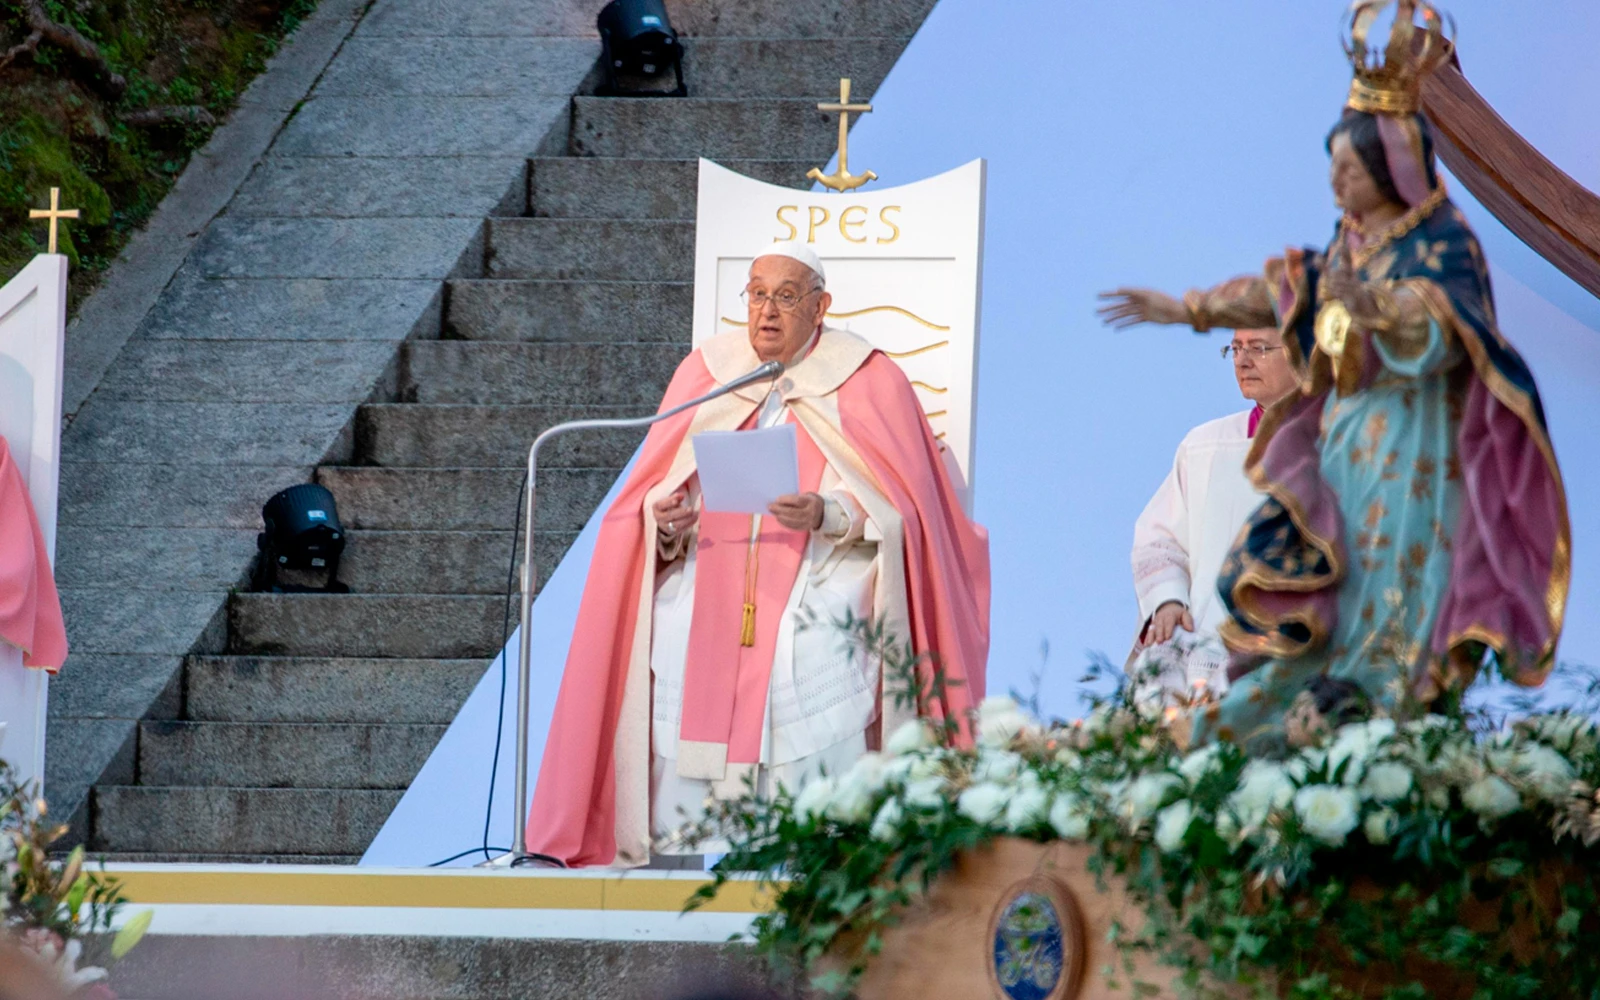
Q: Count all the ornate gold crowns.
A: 1